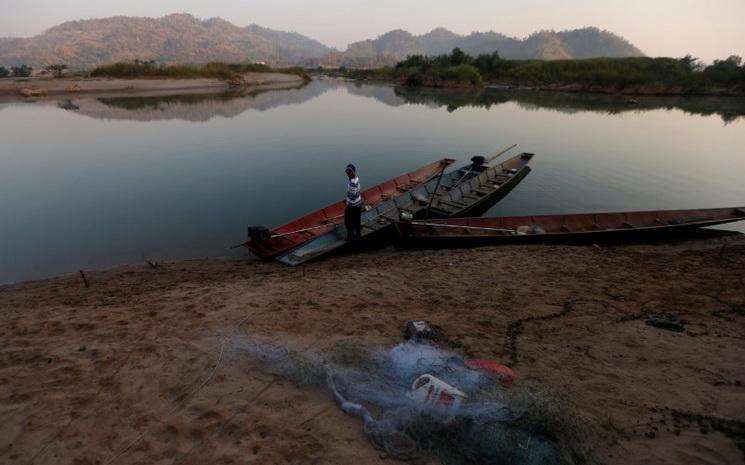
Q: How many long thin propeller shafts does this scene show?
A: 3